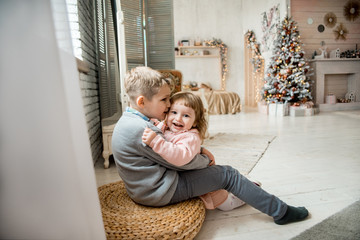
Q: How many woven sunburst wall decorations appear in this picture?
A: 3